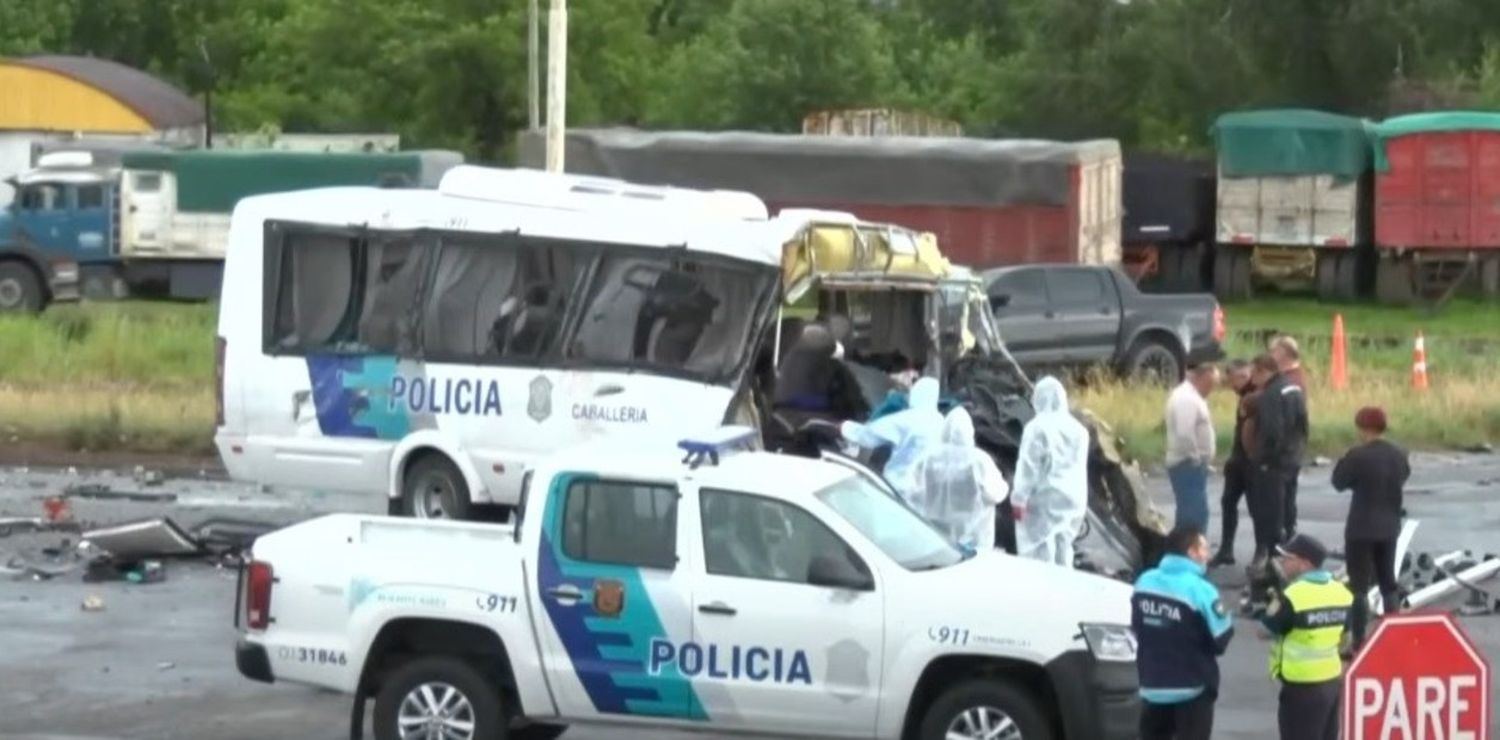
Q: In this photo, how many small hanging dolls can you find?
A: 0